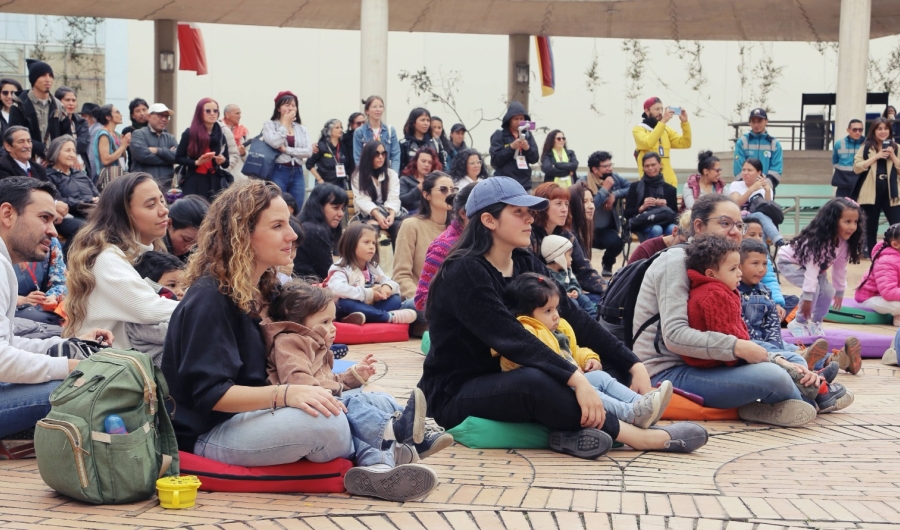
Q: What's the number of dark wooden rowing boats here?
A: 0